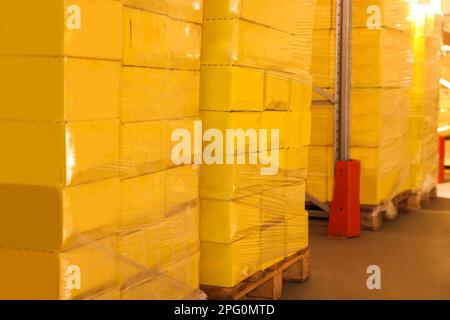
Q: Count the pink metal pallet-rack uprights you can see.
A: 0